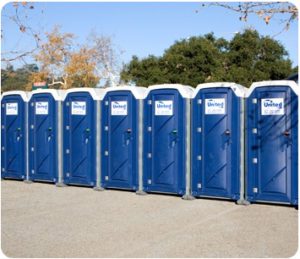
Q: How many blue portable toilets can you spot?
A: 7